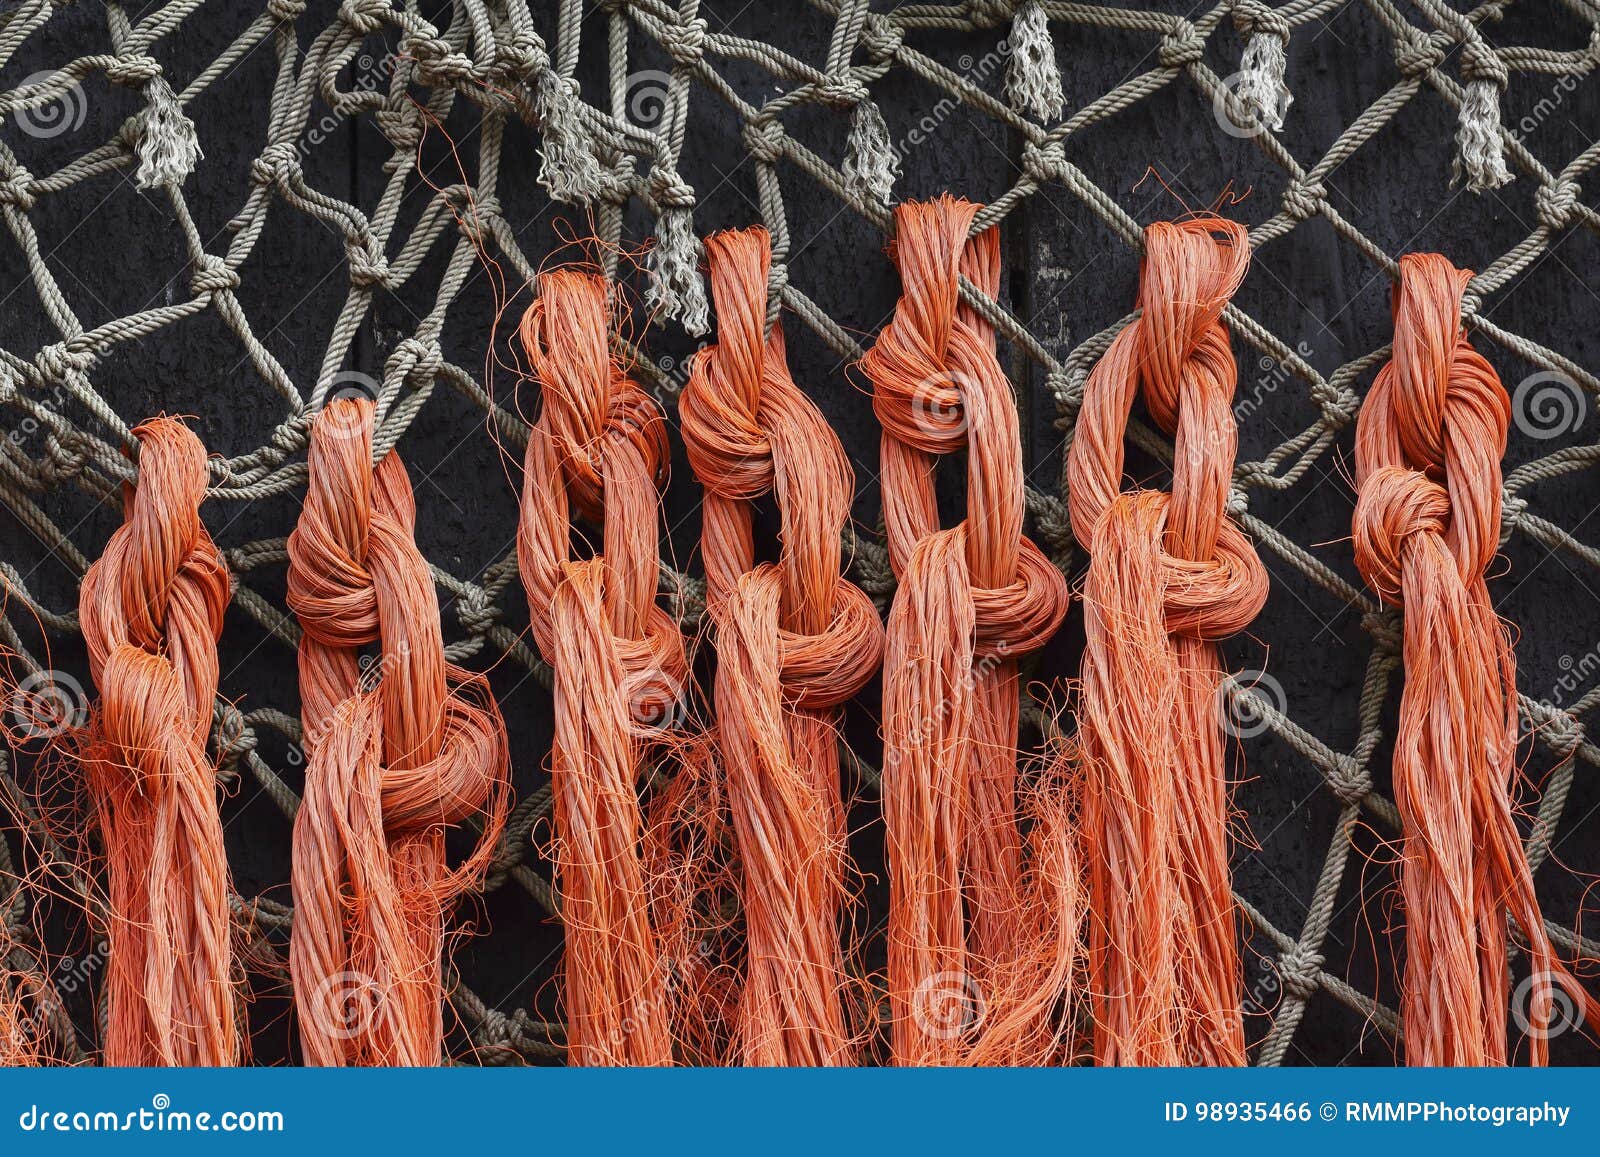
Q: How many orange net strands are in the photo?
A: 7